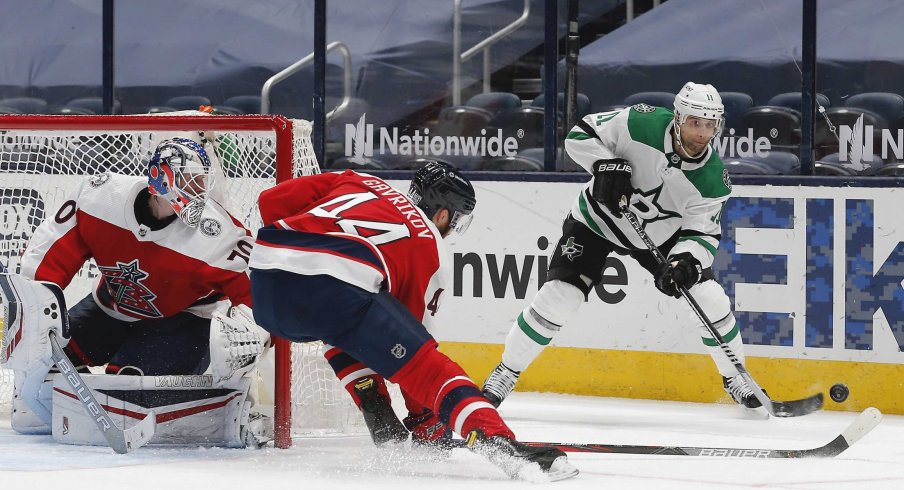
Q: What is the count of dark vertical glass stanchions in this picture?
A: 4